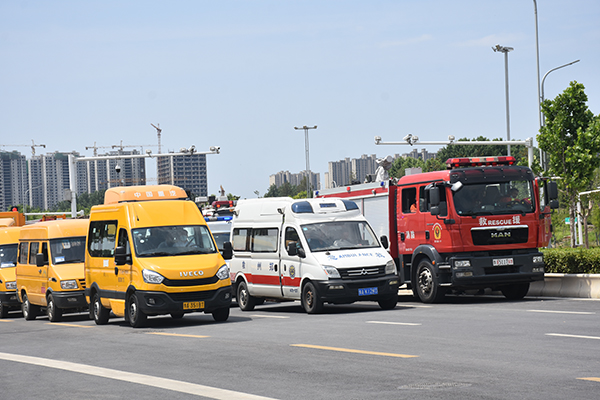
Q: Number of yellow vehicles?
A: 3